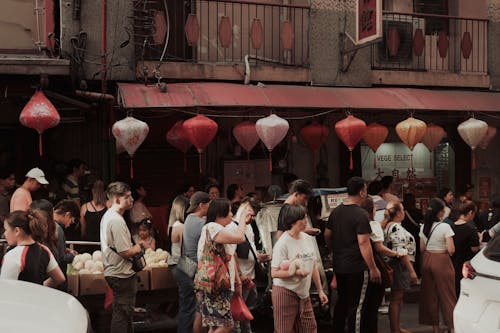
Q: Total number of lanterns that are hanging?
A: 14